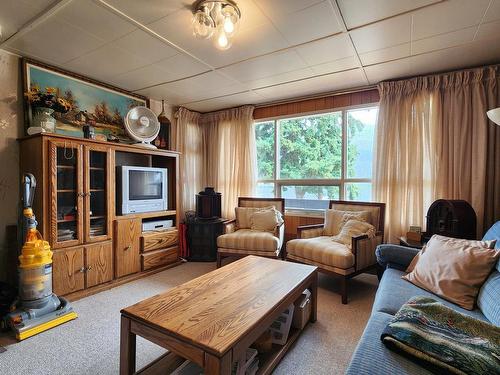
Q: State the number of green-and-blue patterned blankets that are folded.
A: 1